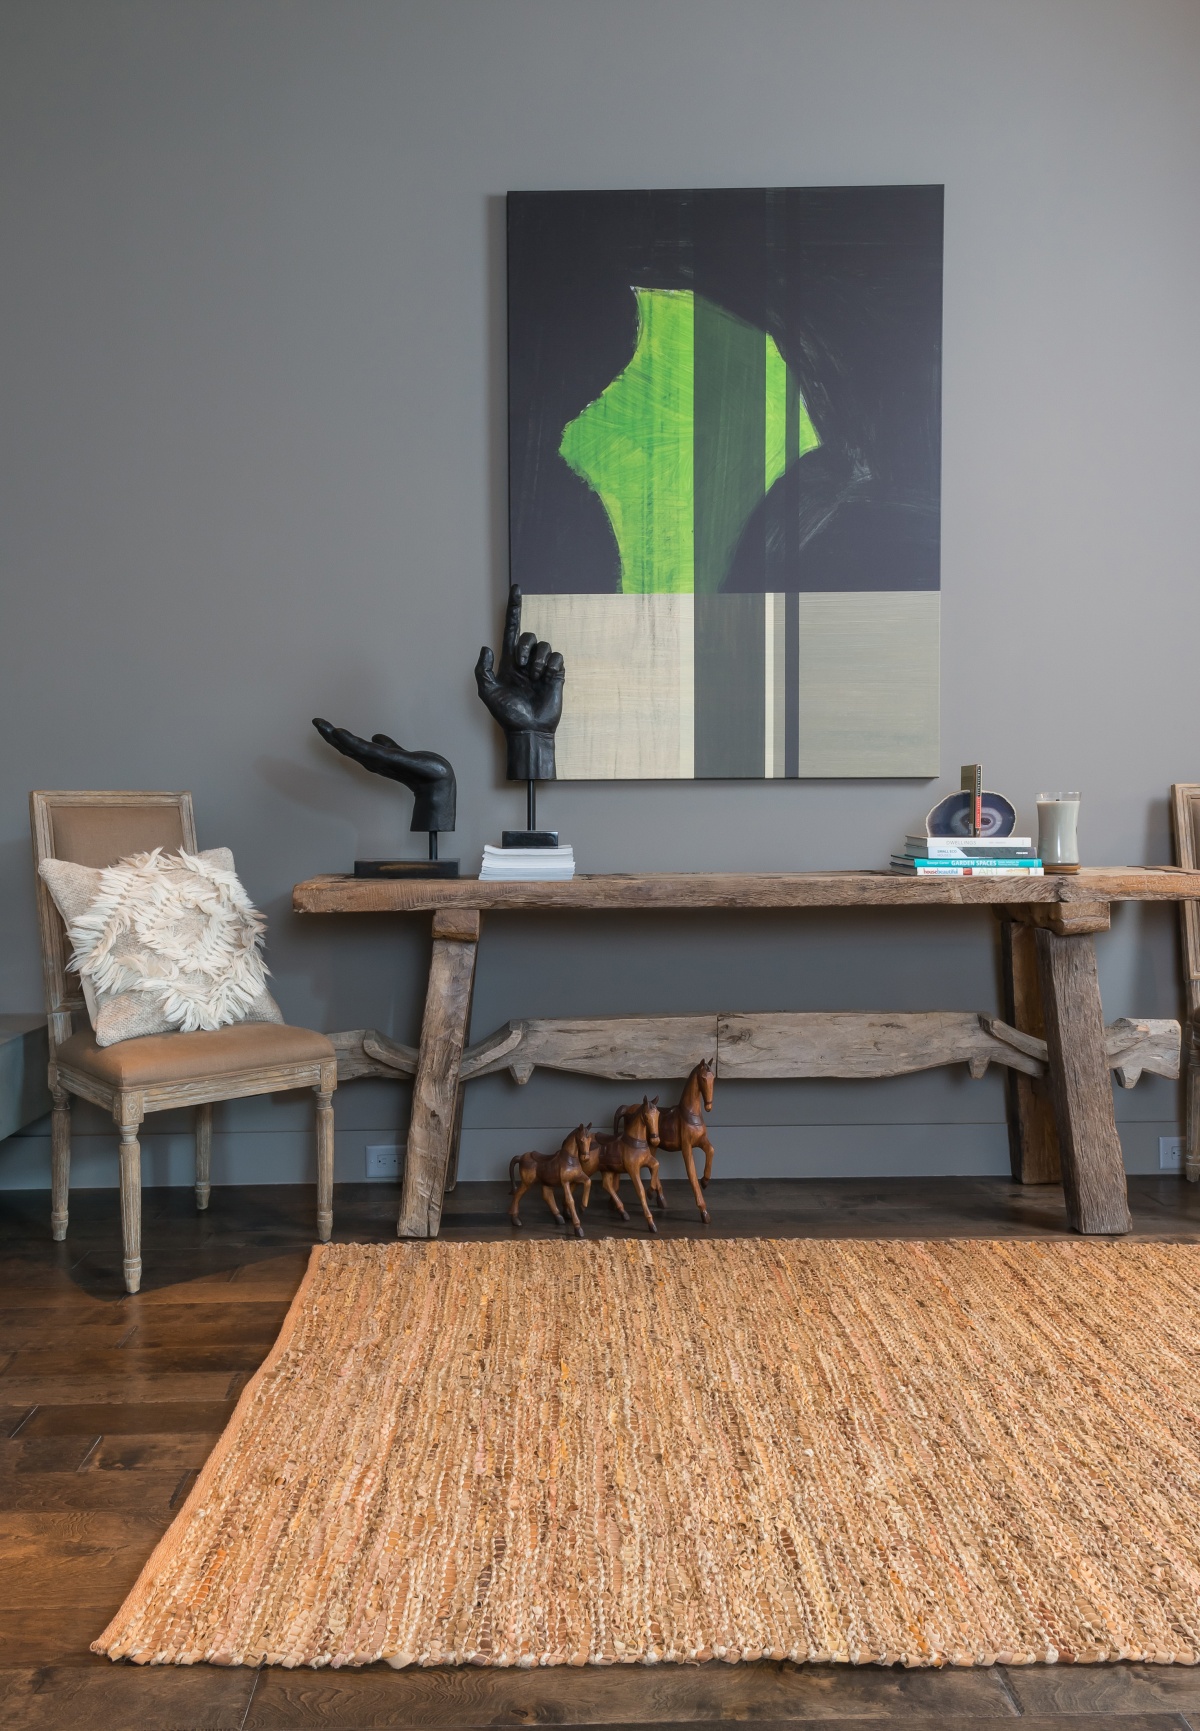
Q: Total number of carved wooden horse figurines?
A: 3